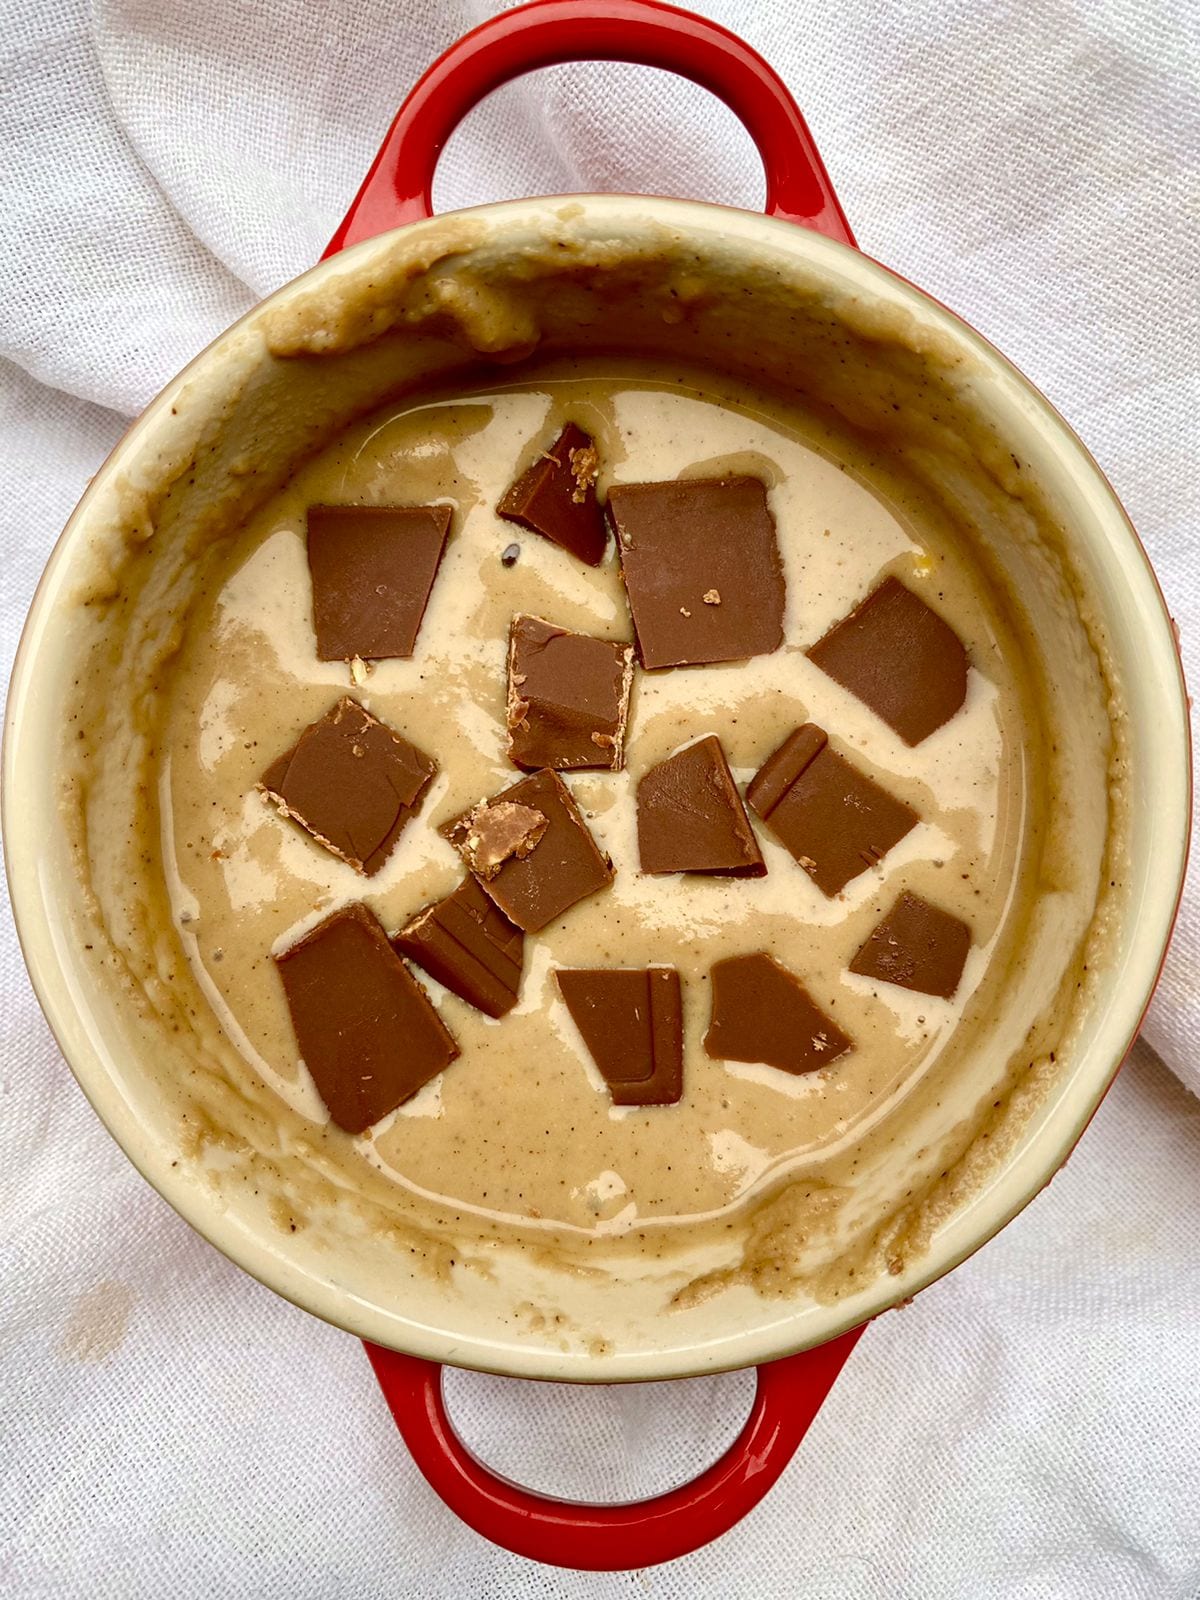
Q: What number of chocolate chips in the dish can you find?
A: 14